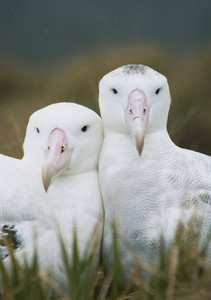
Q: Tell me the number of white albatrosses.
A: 2